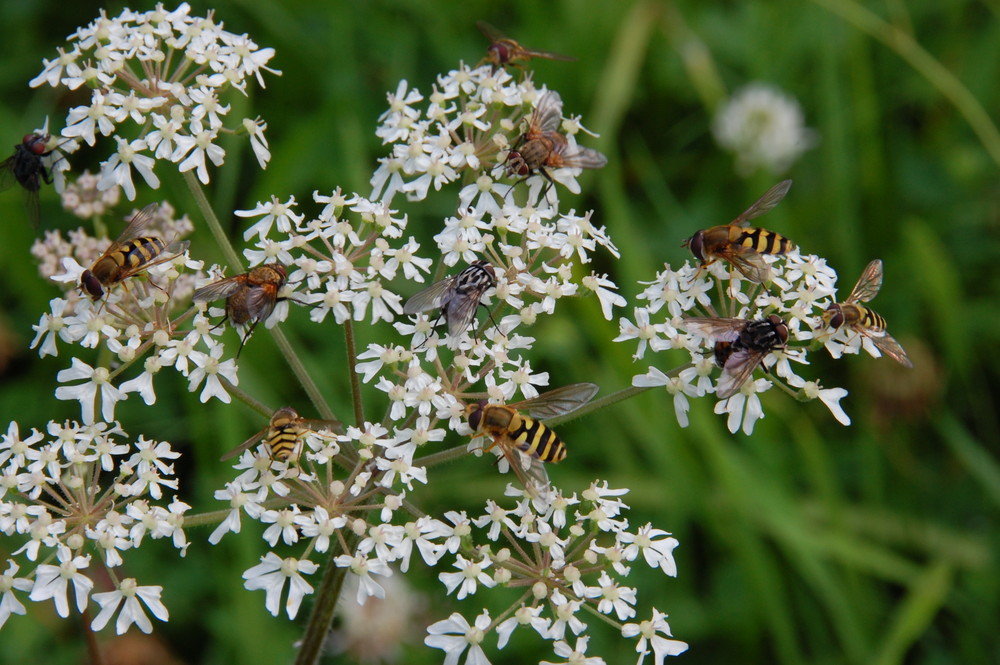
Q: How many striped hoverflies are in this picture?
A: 5